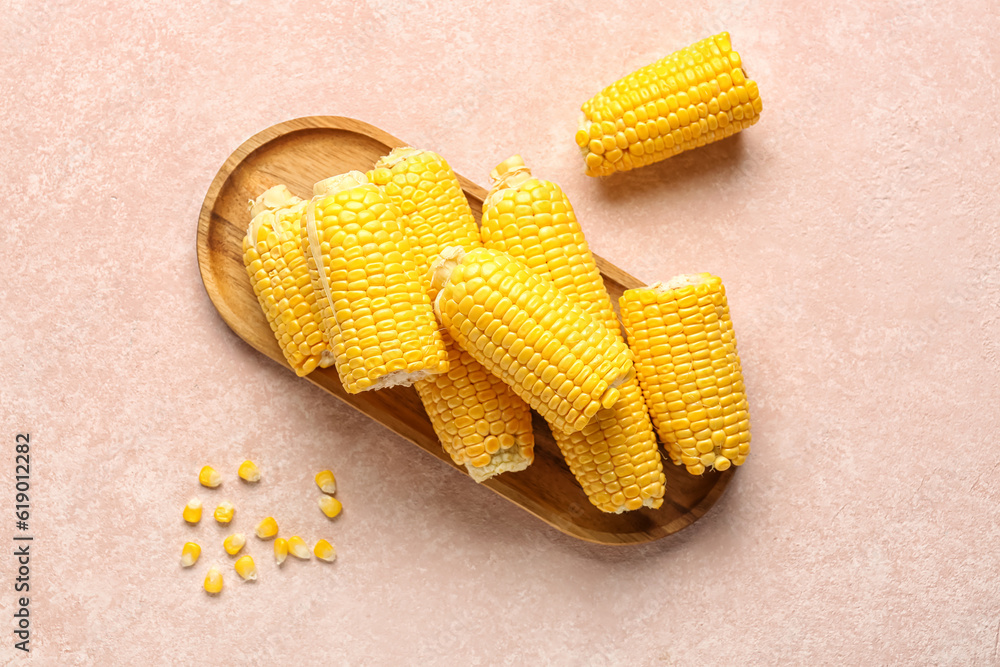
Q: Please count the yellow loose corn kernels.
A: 14